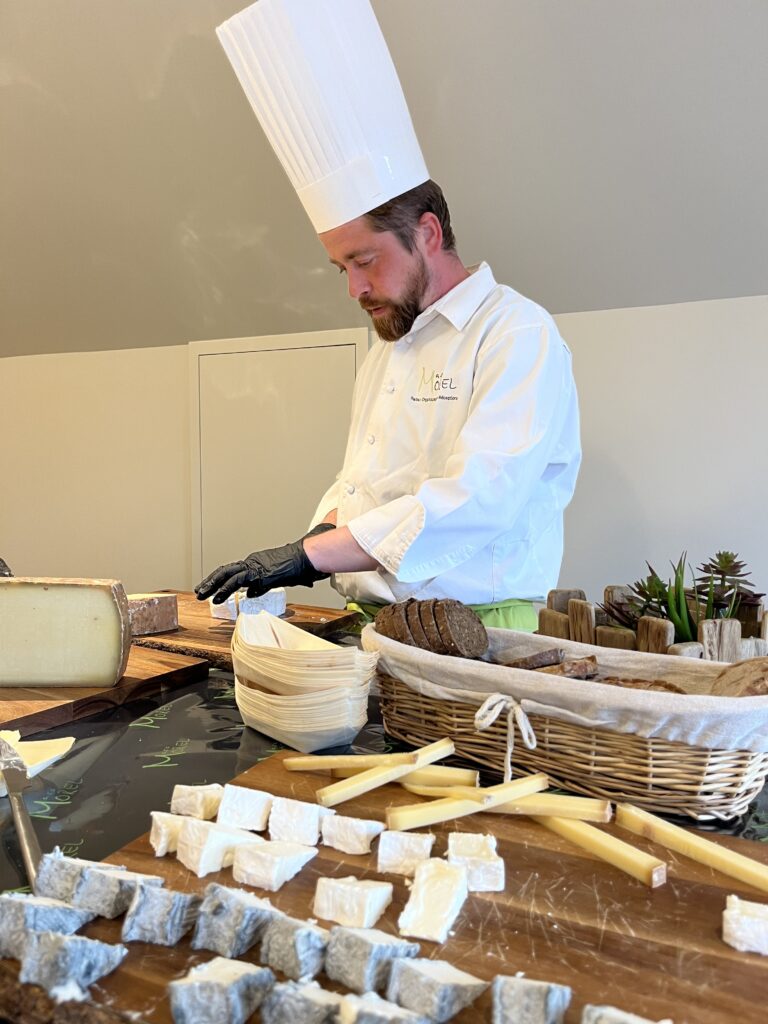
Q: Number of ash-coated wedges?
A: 14